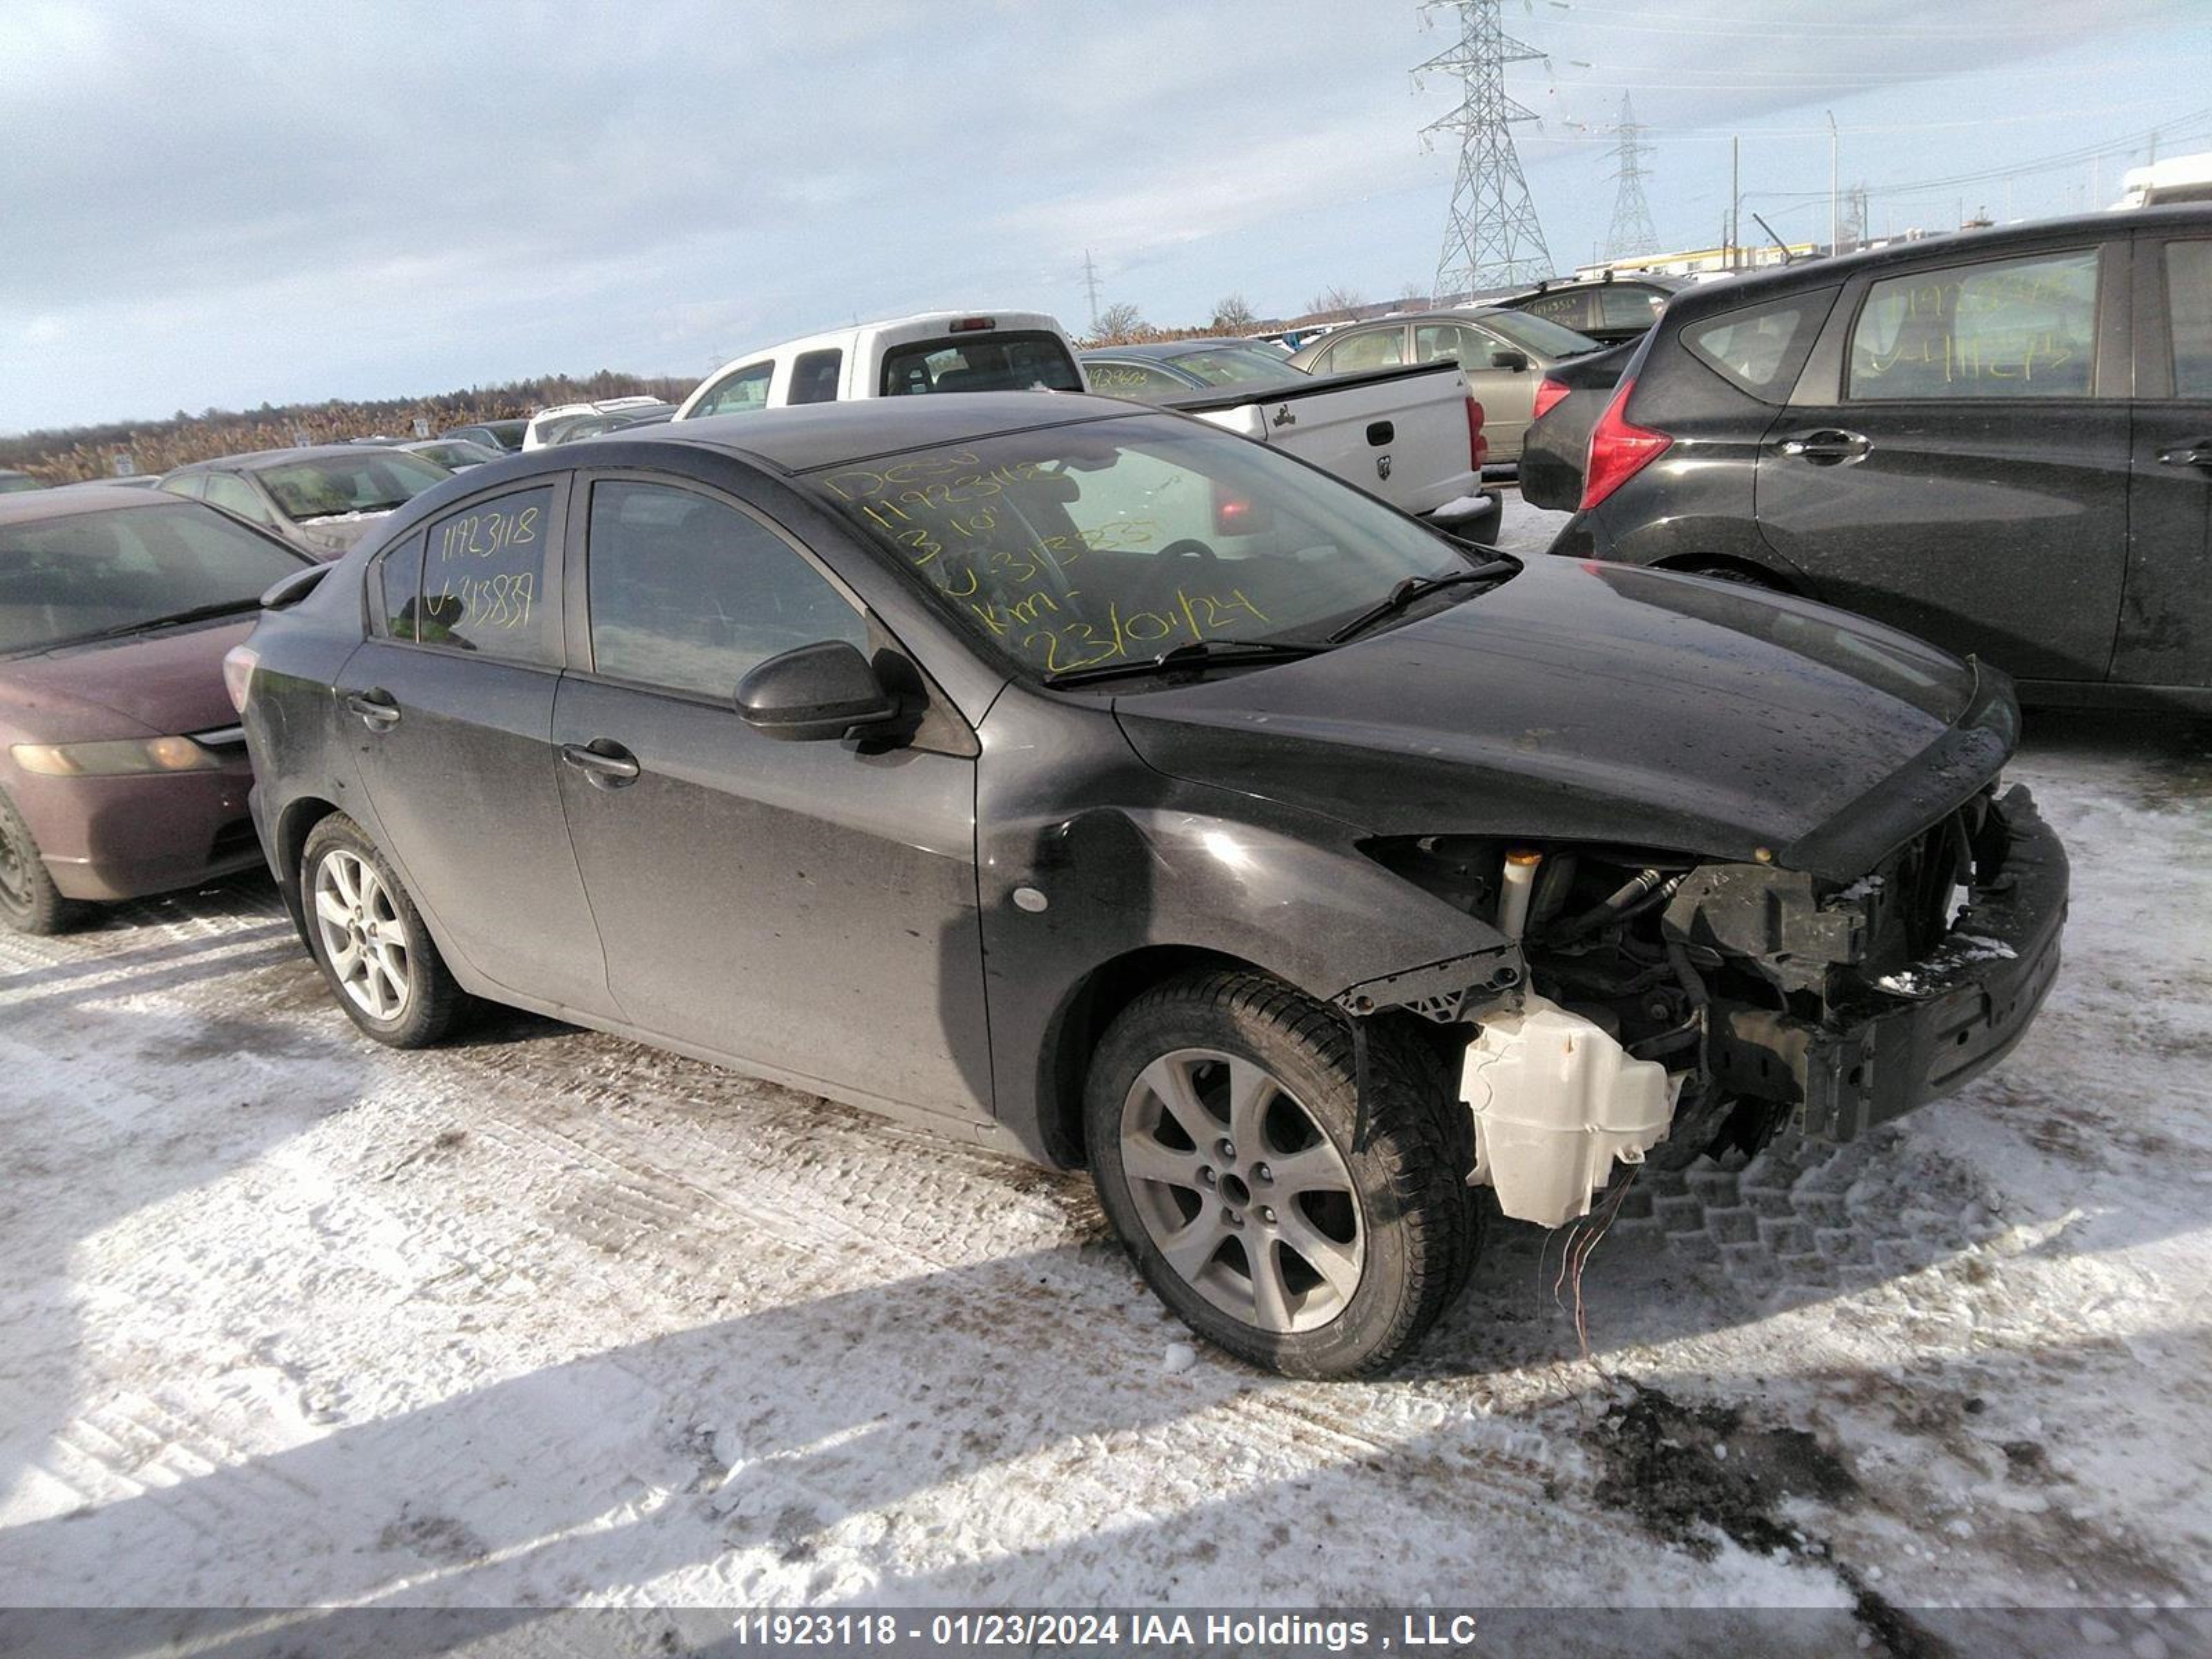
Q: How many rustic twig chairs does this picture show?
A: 0